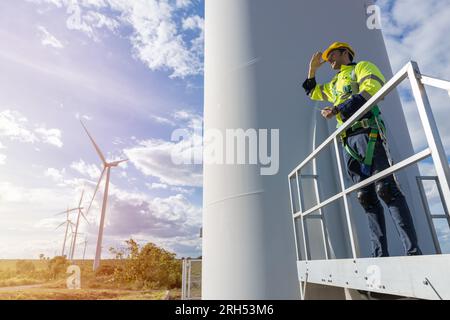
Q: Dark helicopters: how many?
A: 0